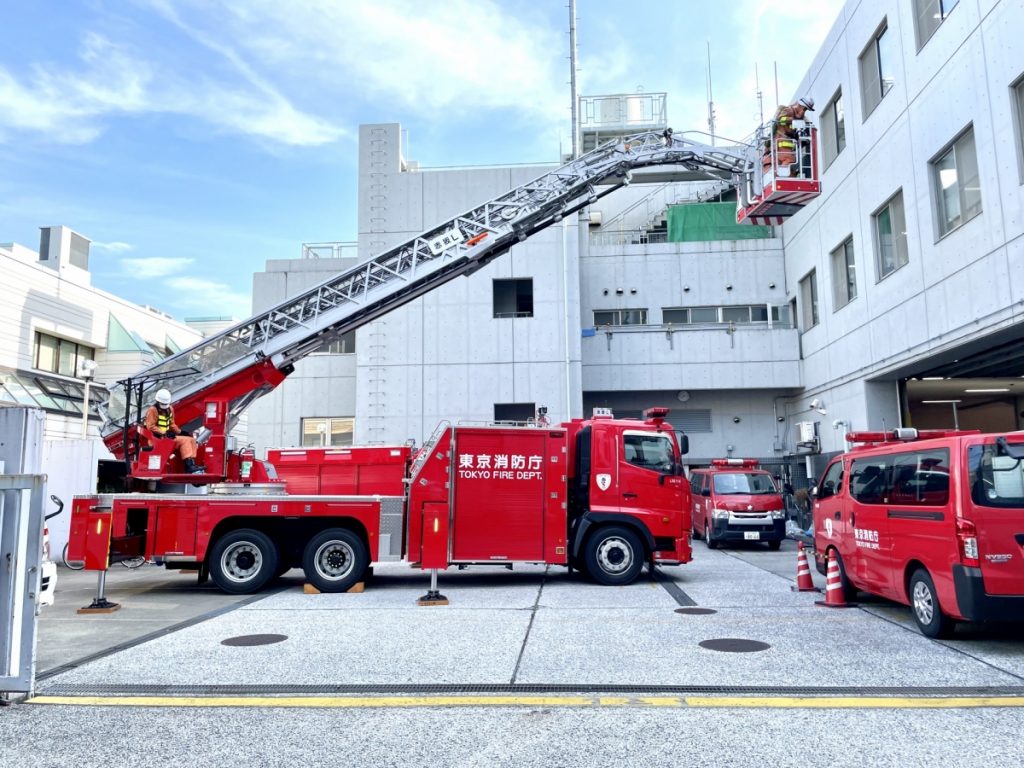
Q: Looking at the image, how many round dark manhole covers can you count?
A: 3